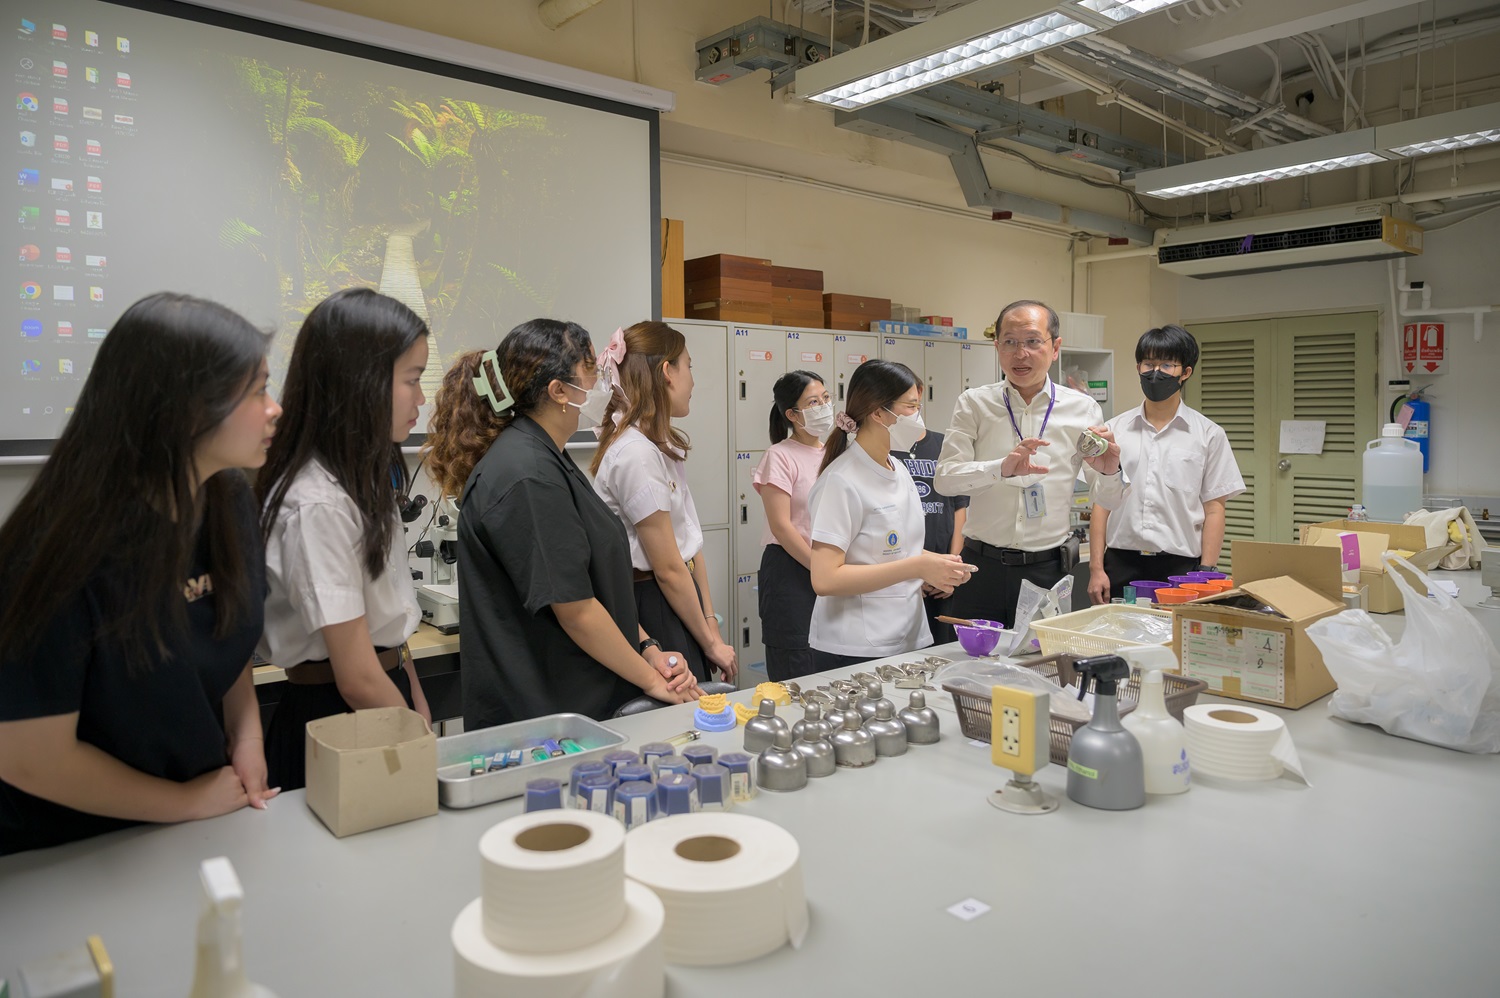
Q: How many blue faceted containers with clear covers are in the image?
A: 12